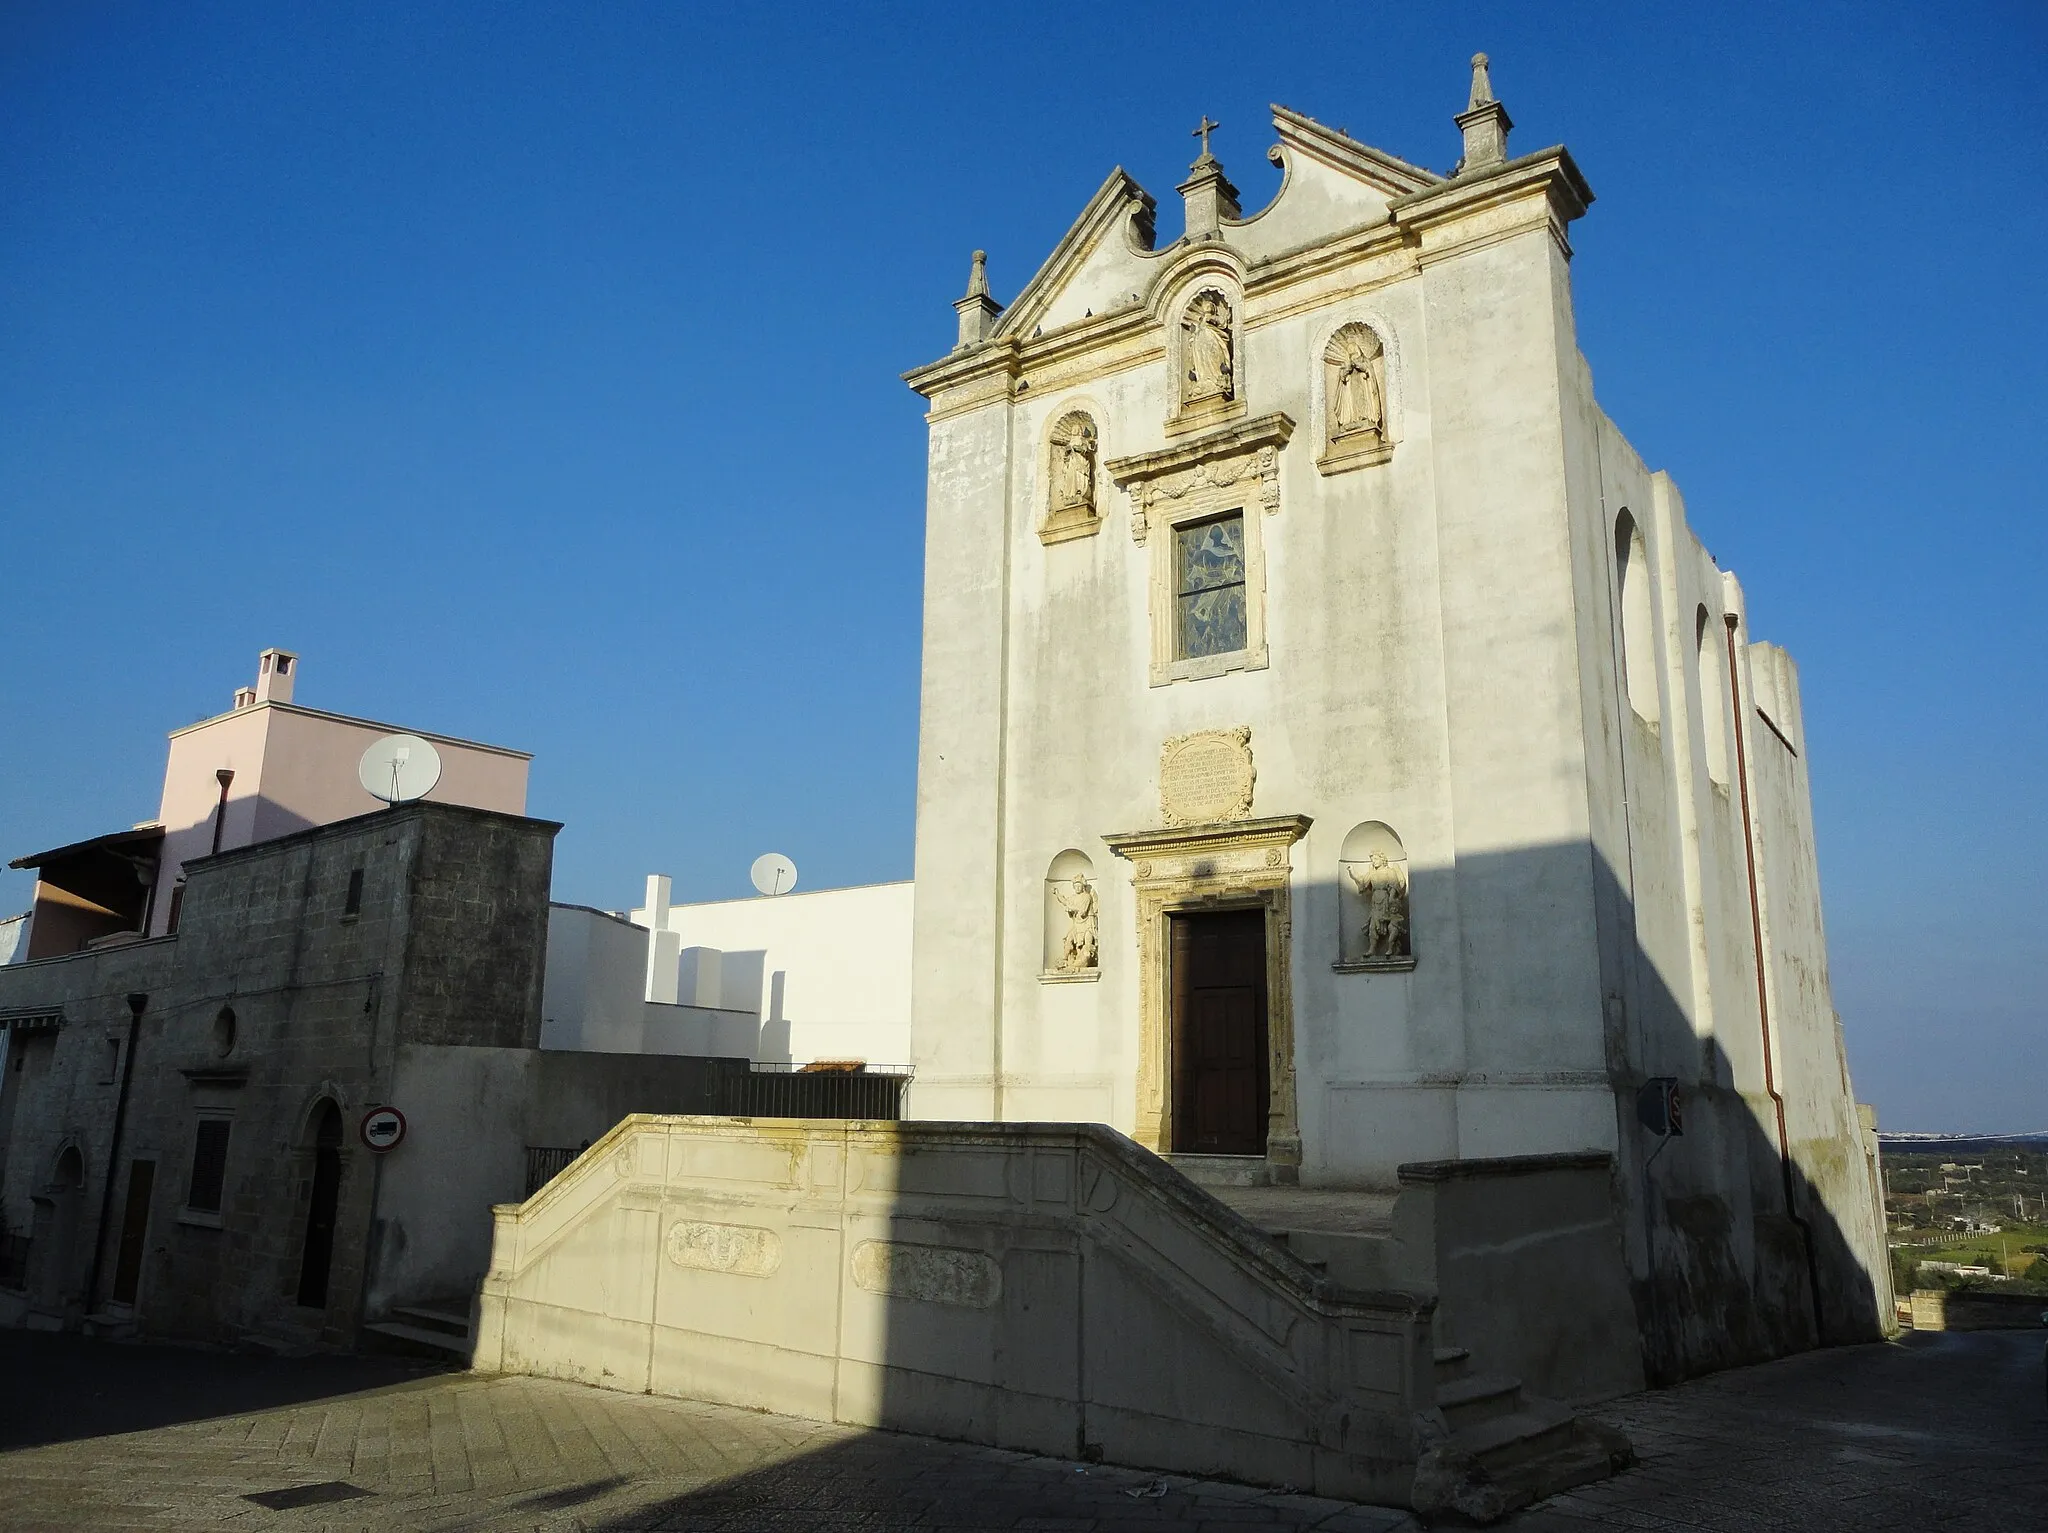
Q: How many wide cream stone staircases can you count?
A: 1